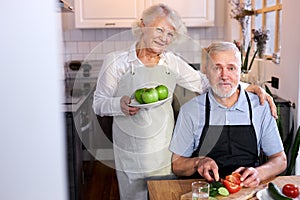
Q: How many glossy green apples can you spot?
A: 3